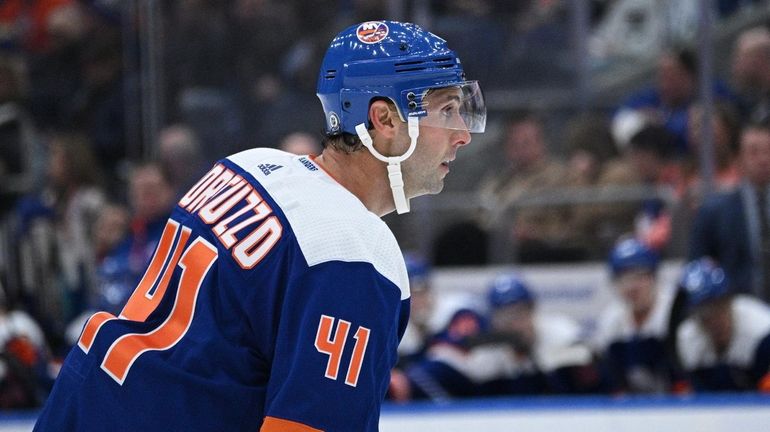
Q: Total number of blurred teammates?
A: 4